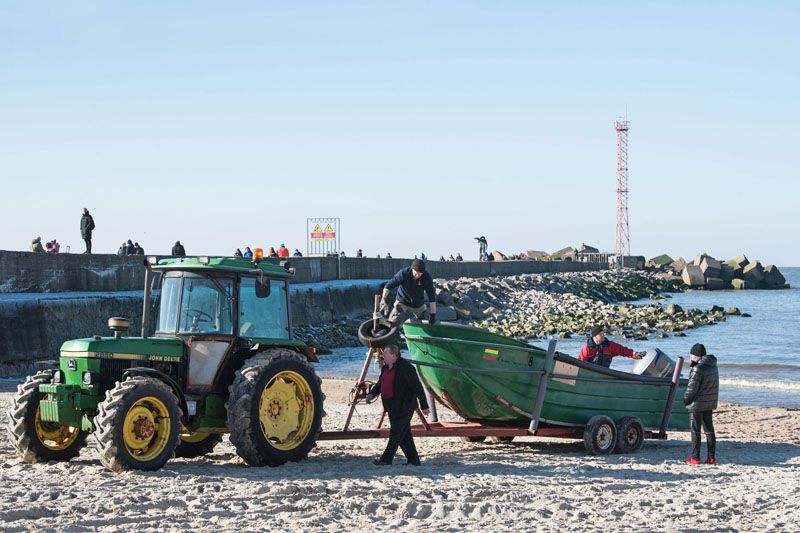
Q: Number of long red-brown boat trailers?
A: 1